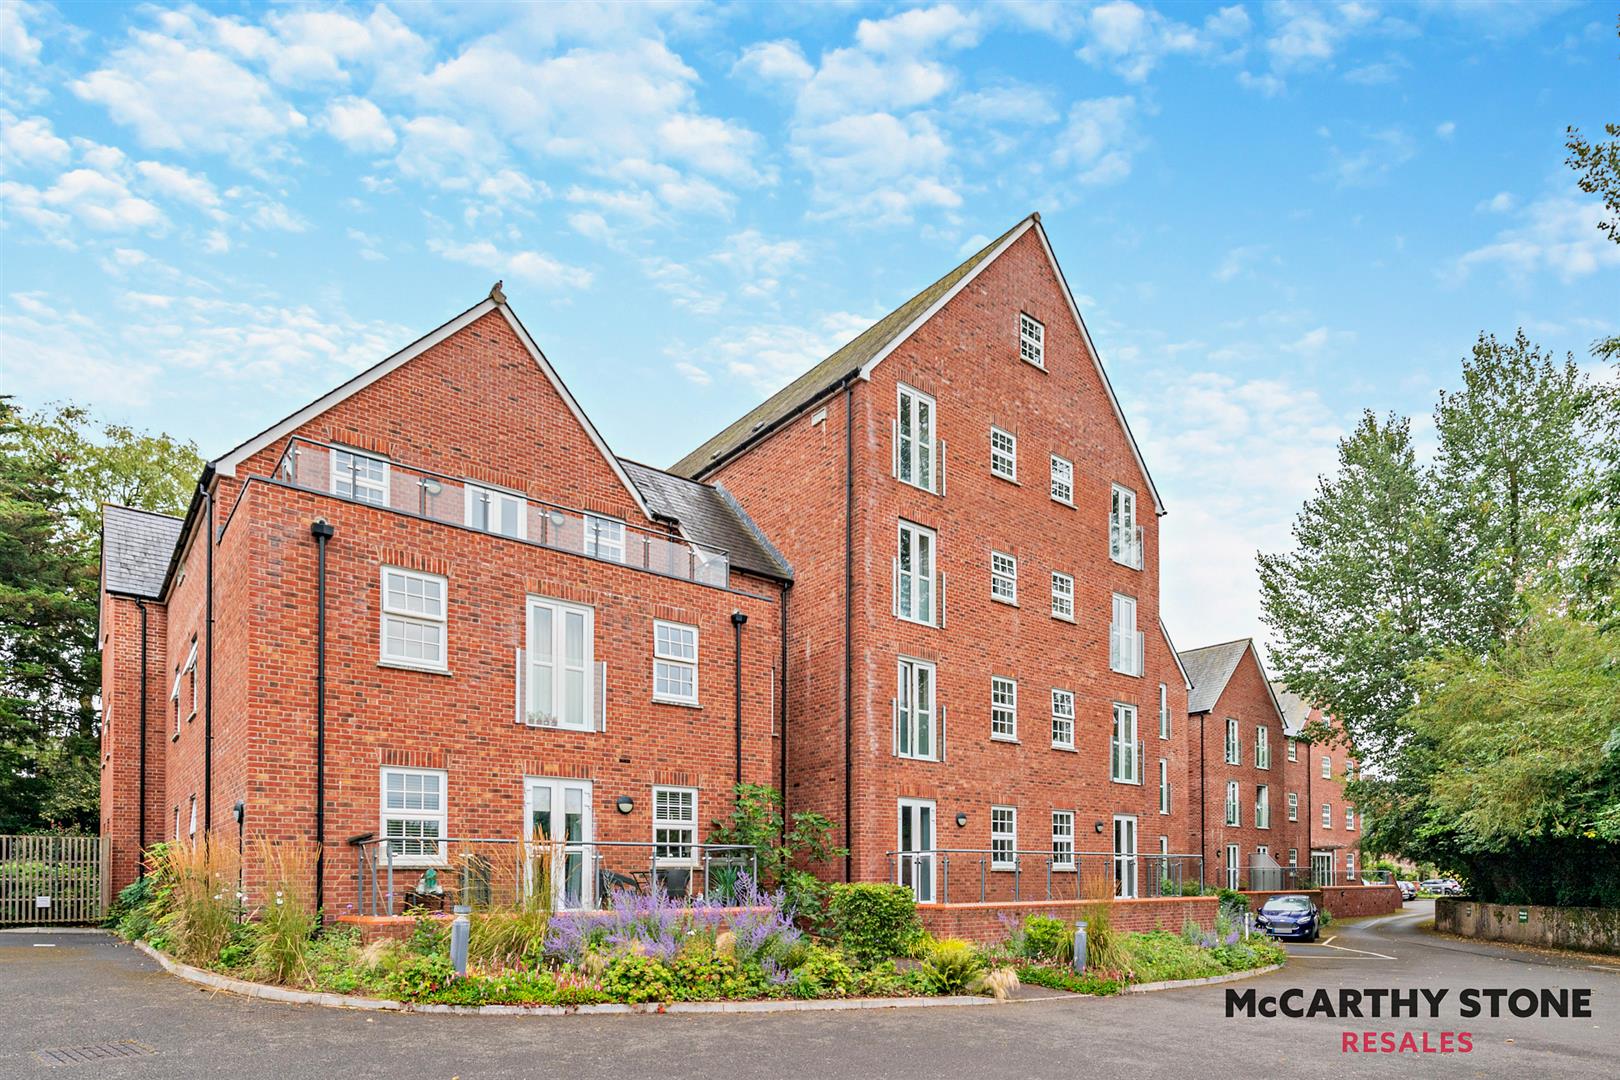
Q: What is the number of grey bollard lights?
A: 2